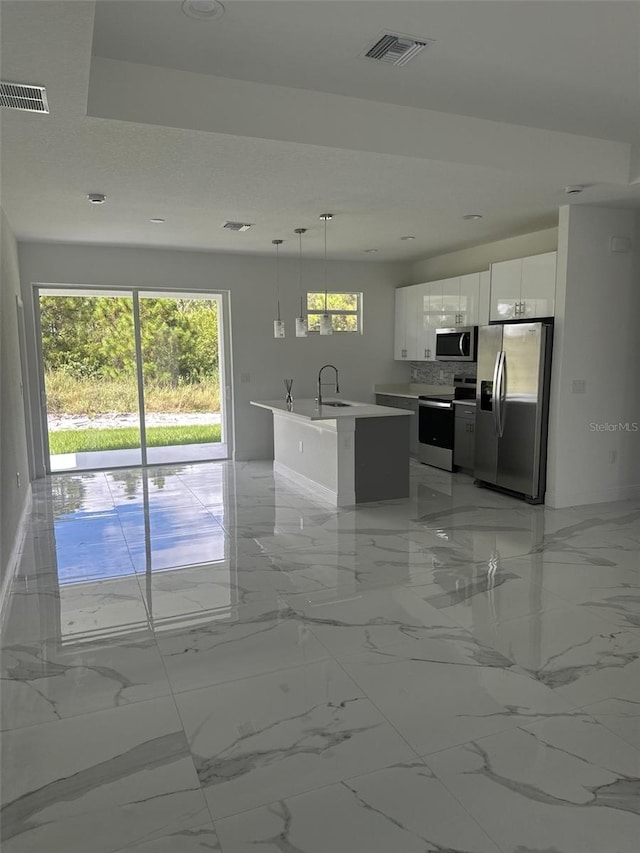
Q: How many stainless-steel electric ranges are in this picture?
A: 1